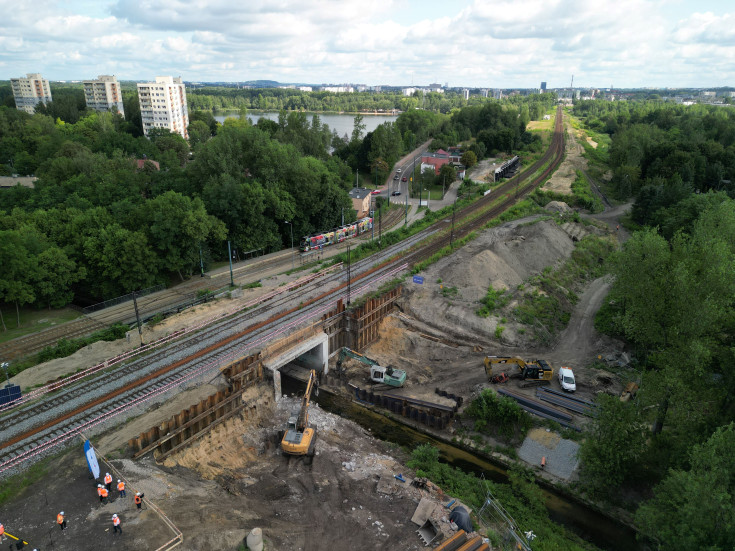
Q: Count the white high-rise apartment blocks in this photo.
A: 3